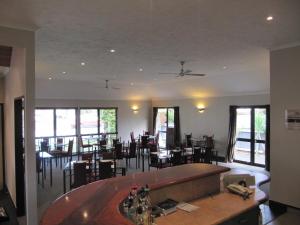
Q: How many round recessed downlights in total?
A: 8